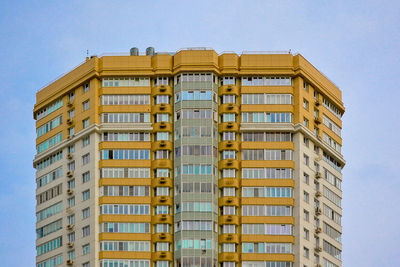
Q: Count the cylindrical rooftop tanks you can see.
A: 2